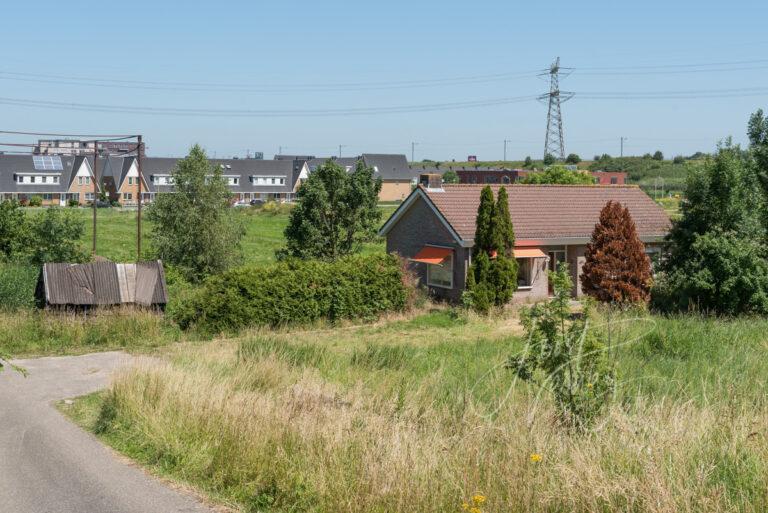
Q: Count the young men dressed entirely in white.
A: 0